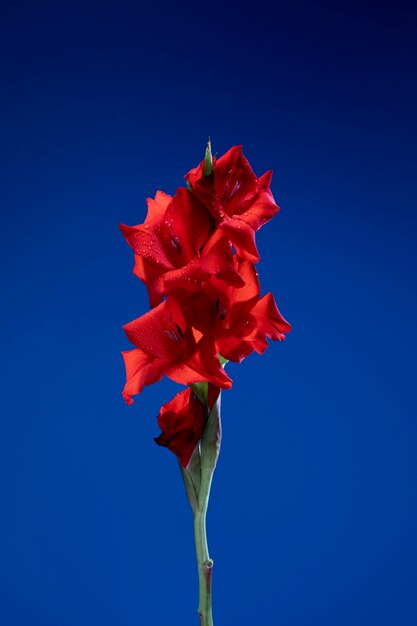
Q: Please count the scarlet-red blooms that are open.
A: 4